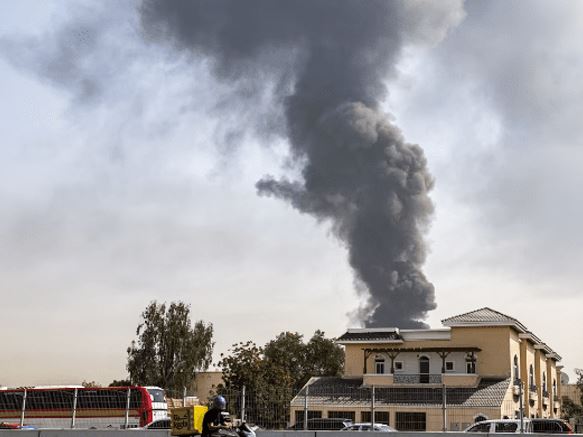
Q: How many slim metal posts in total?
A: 9